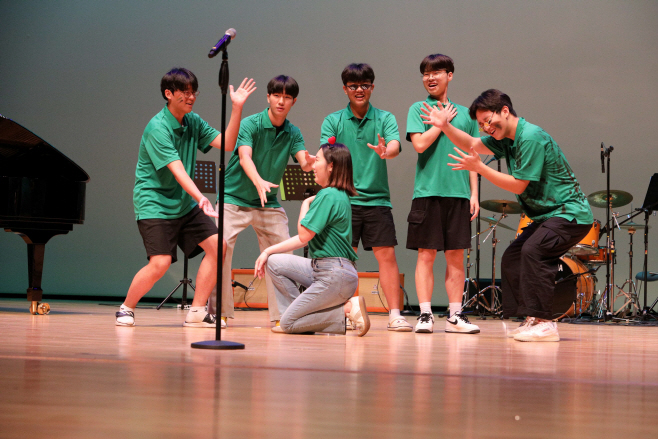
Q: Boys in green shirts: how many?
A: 5